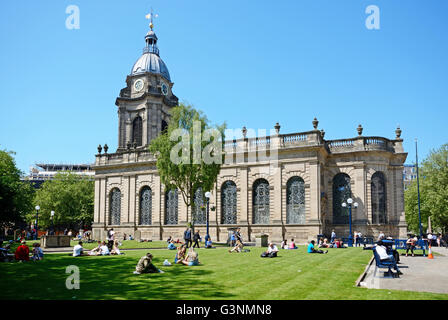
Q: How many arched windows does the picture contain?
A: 11